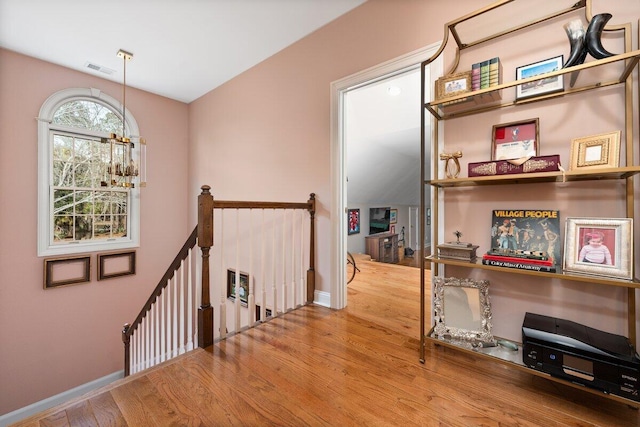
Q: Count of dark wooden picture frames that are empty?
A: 2